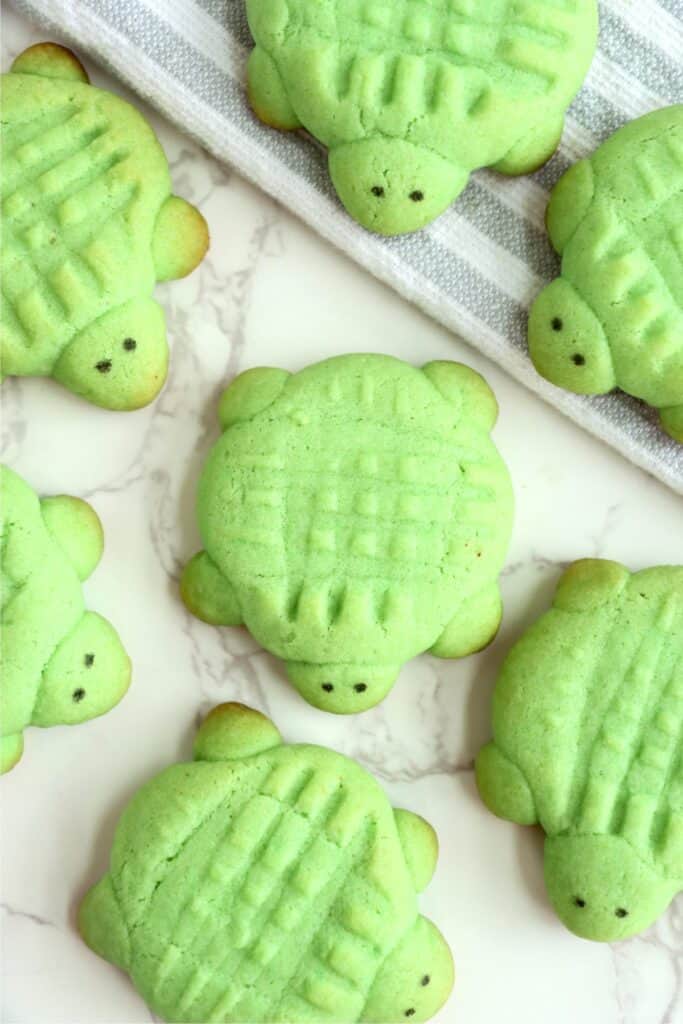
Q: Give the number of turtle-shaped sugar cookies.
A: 7